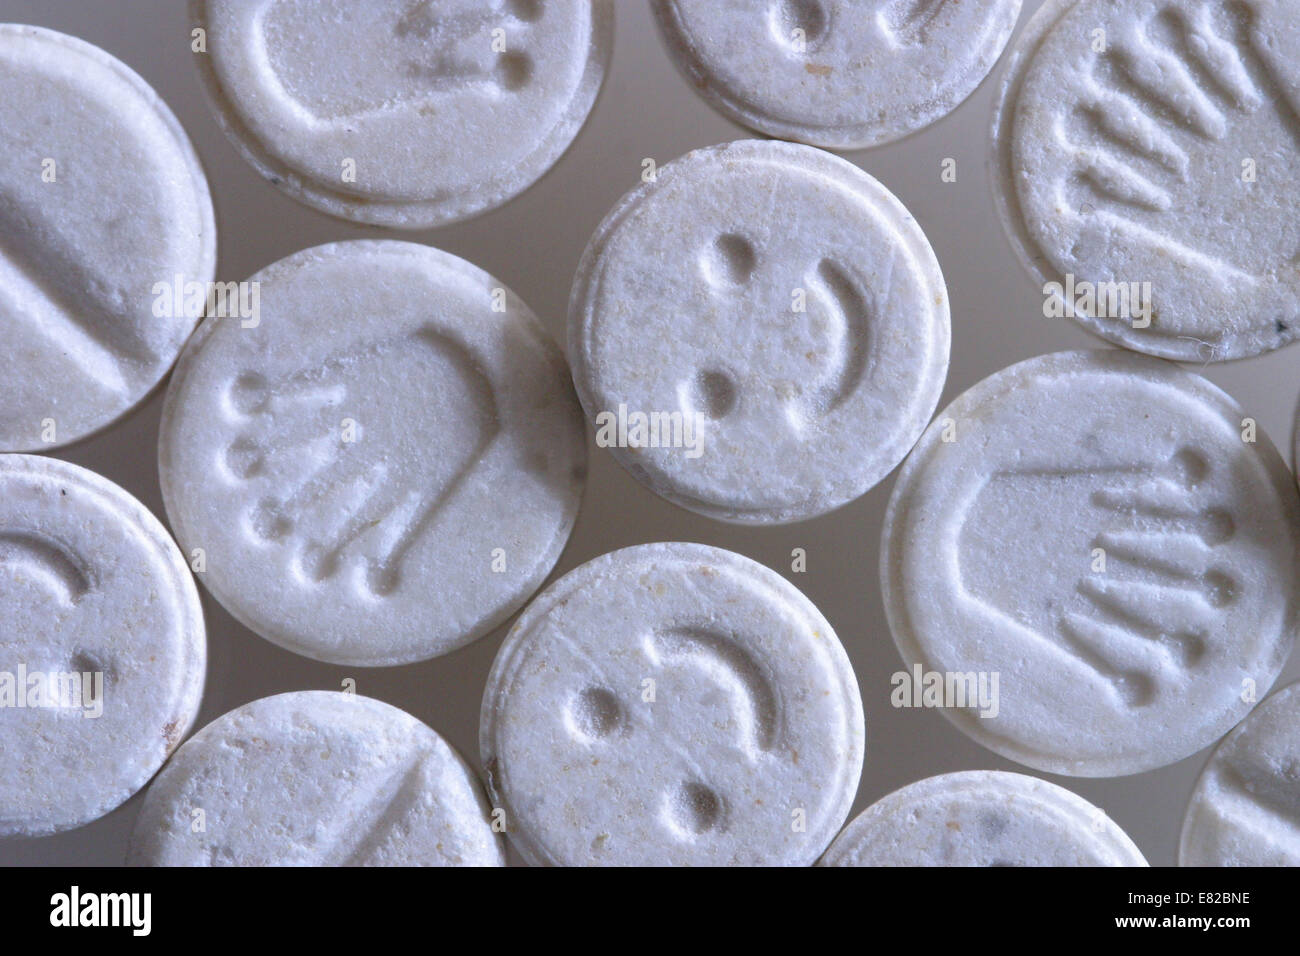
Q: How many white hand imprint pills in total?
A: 4